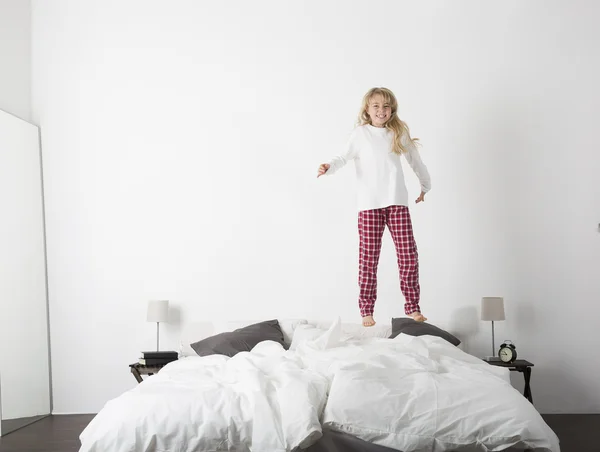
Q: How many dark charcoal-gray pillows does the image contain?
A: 2